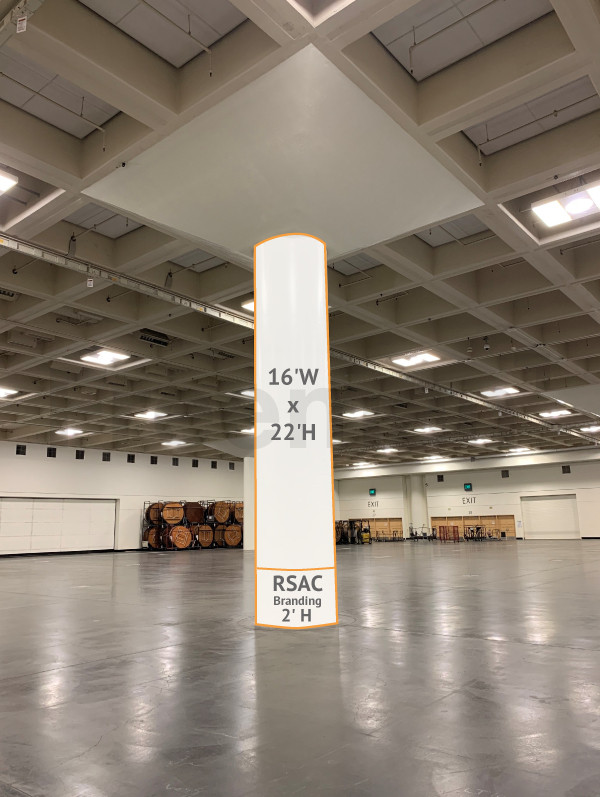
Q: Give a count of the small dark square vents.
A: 13